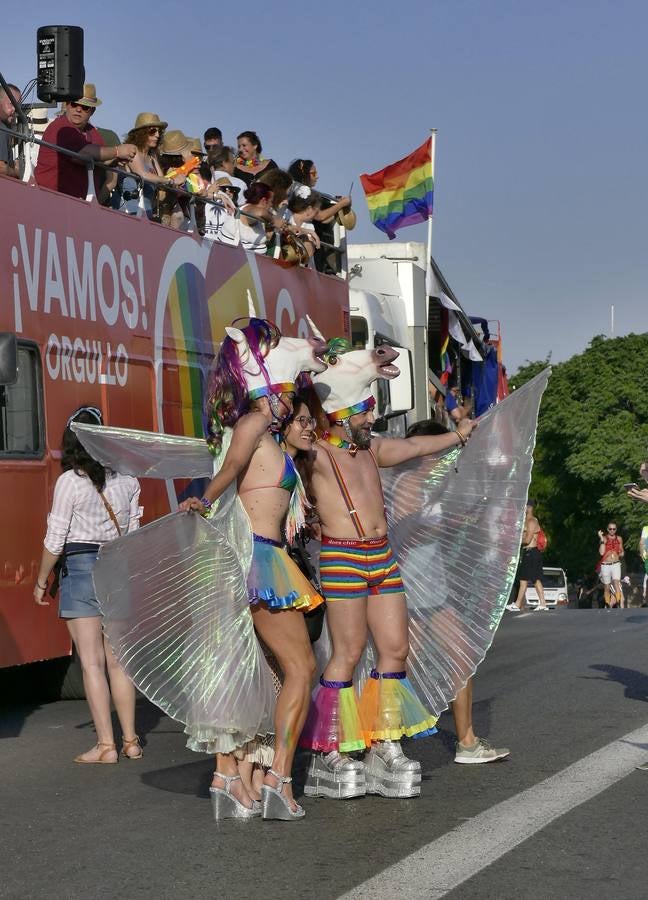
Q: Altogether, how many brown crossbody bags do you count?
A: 1